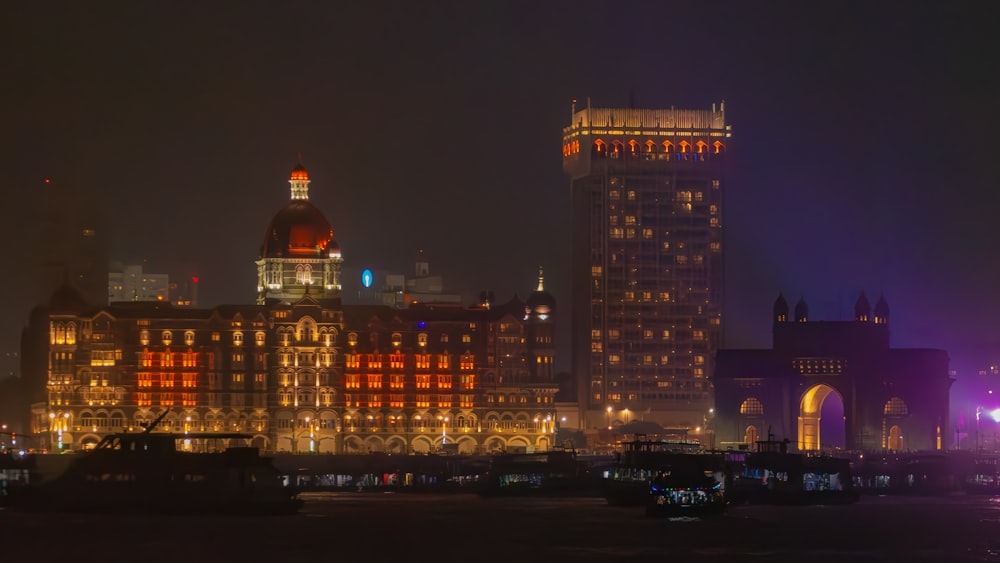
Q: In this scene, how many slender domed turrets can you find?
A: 4